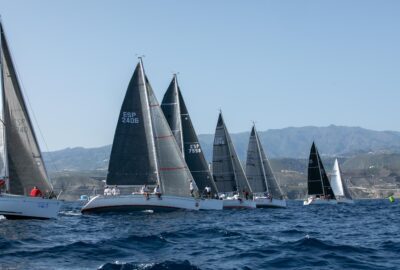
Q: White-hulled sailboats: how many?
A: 7